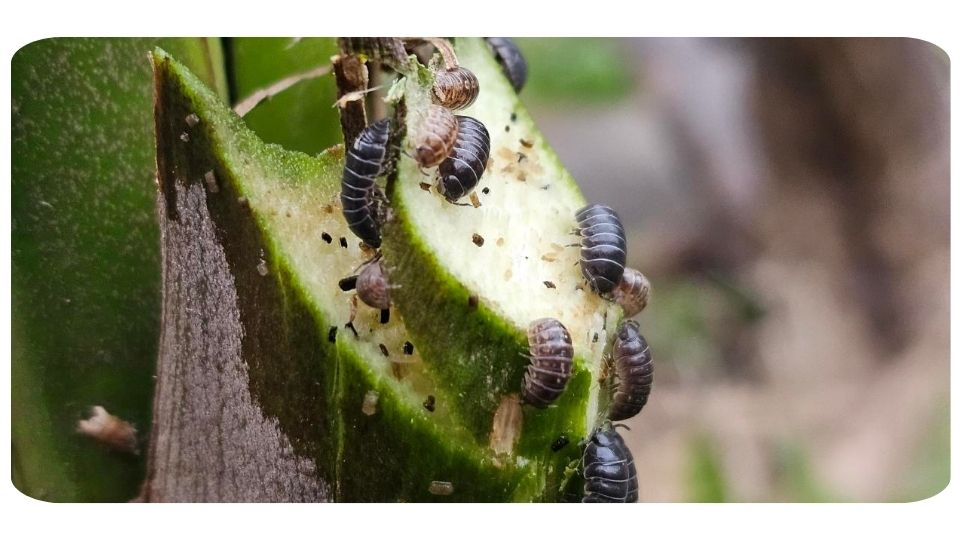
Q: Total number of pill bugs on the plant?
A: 11